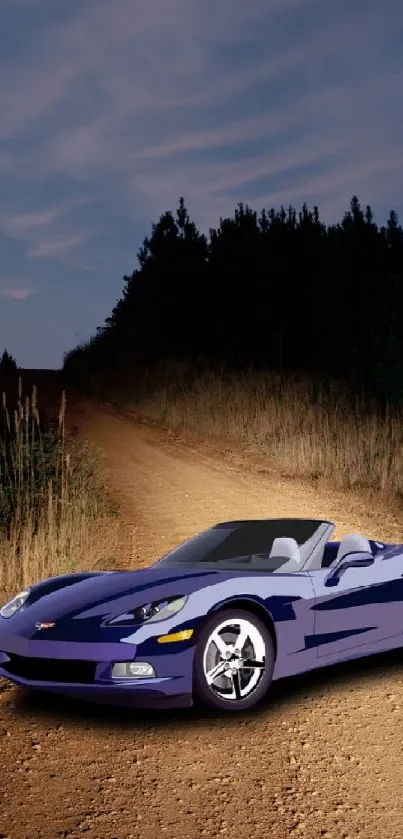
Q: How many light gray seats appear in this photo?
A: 2